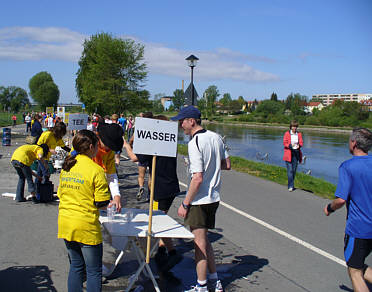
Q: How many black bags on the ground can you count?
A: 1